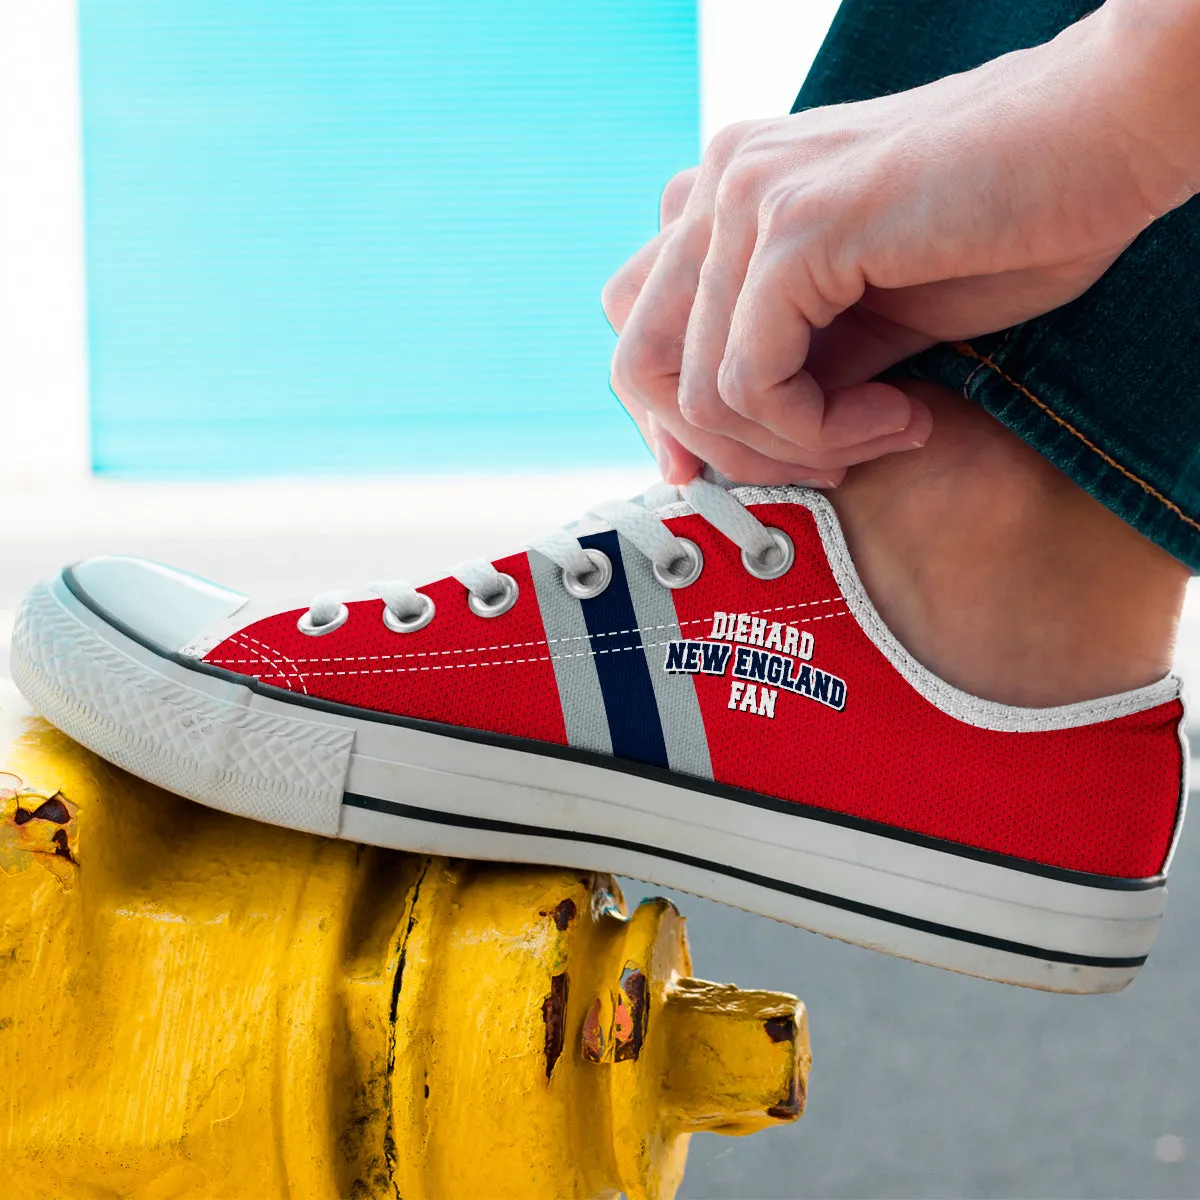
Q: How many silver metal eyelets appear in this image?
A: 6